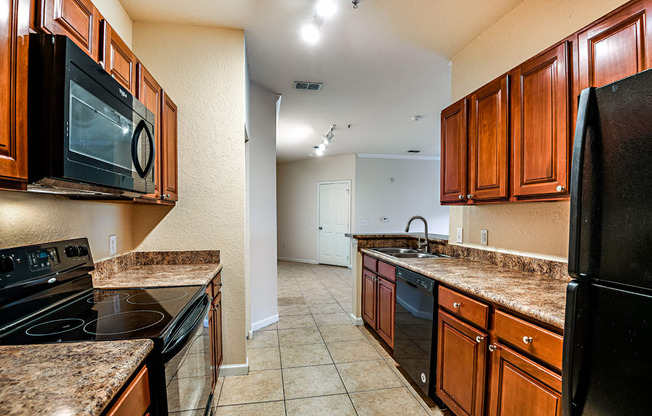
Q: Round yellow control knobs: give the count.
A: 0